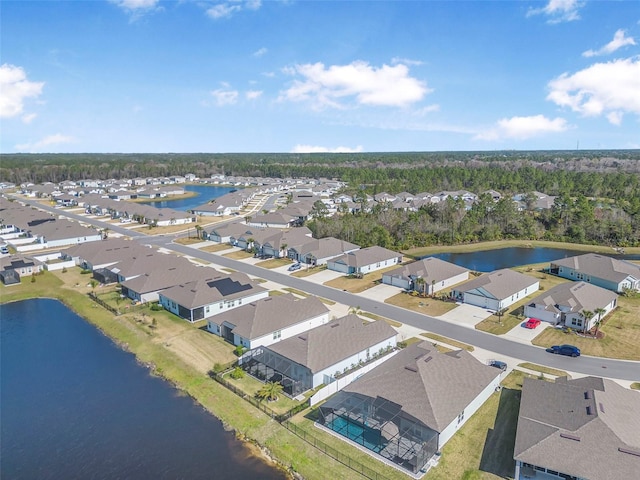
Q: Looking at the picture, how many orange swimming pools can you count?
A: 0